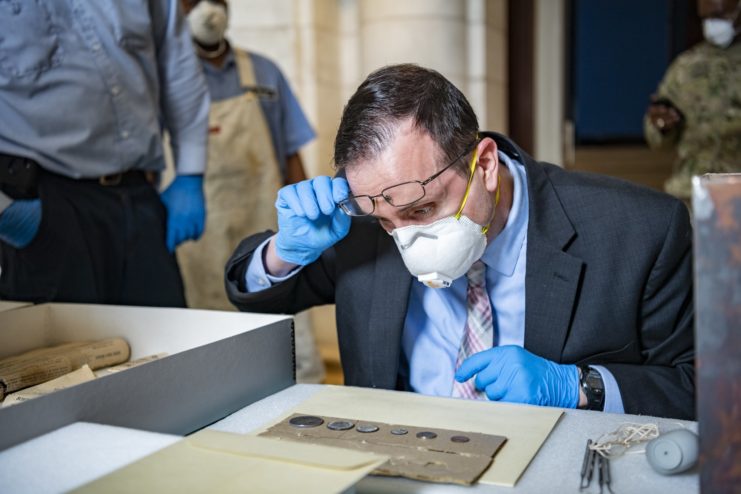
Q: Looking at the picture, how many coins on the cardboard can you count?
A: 6